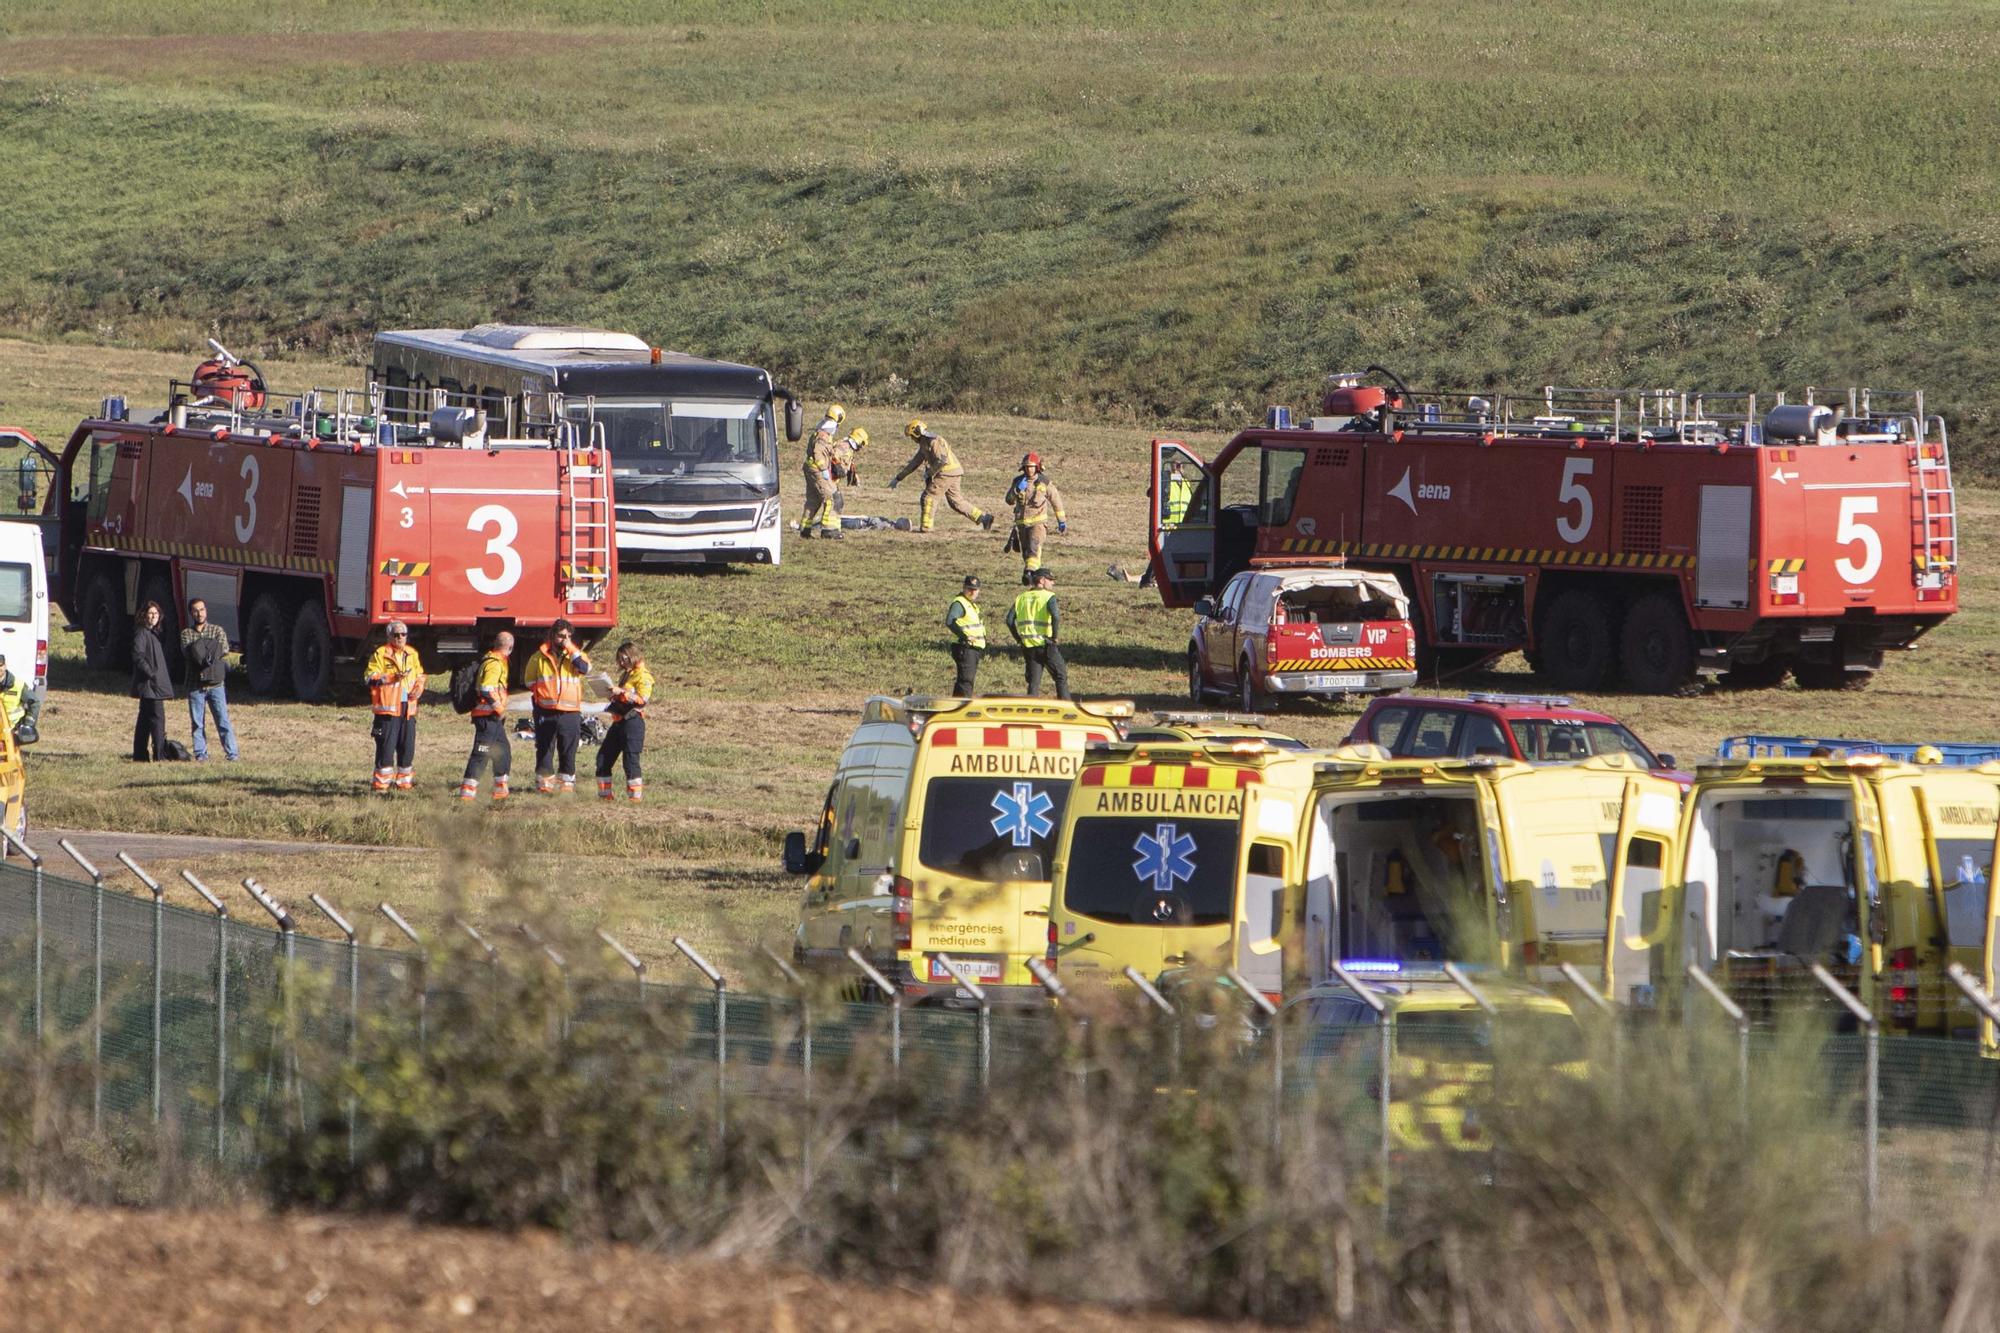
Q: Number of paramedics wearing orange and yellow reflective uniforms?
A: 4